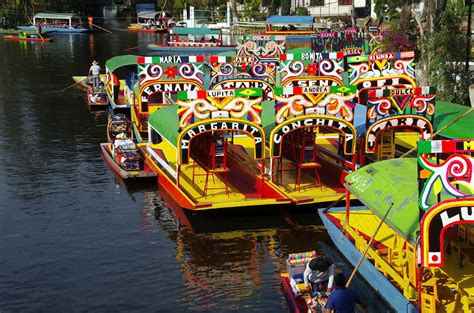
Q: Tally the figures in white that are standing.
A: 1